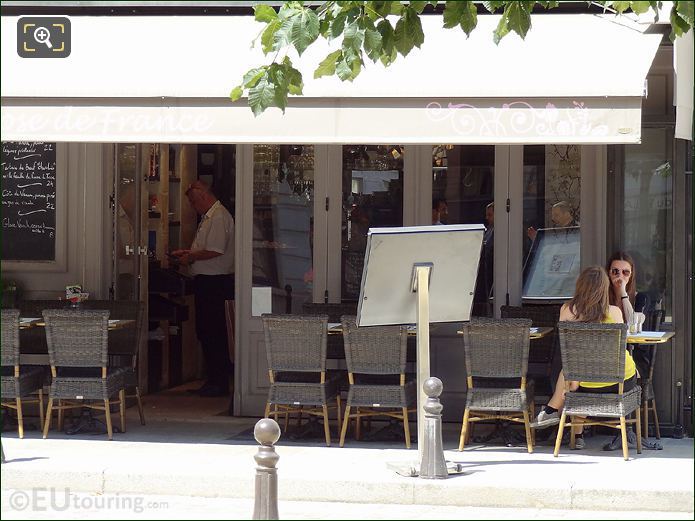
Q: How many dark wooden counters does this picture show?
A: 1